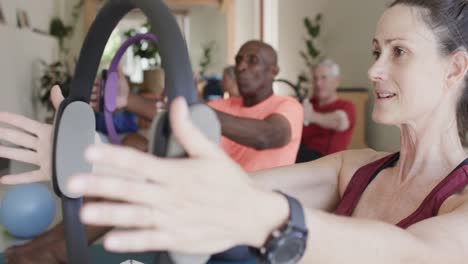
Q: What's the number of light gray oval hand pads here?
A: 2